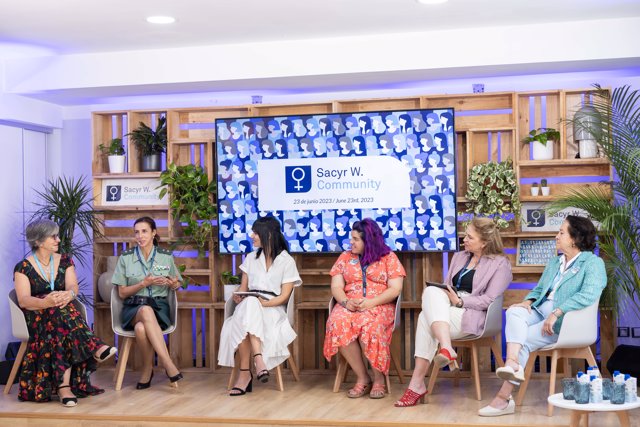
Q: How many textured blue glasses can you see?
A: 4